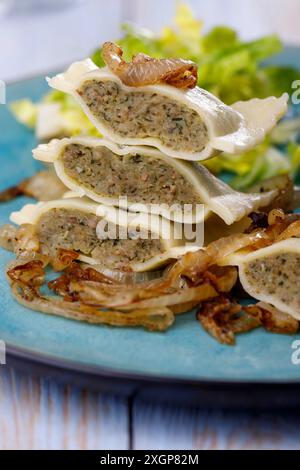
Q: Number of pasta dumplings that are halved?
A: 4